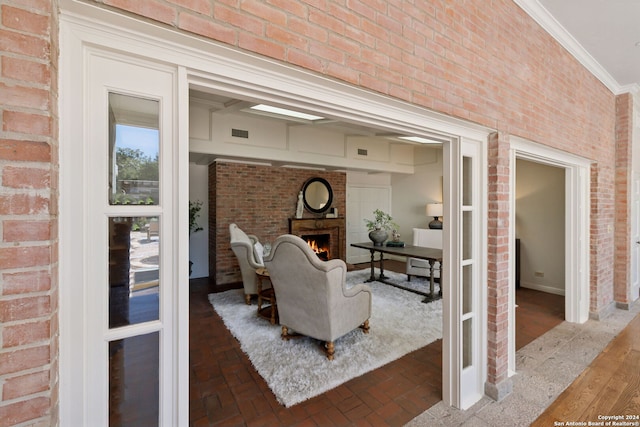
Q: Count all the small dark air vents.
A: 2